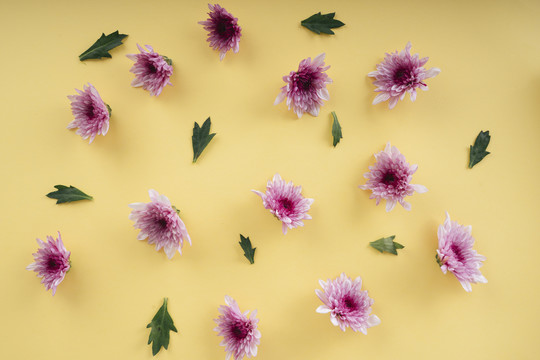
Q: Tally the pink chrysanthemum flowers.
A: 12